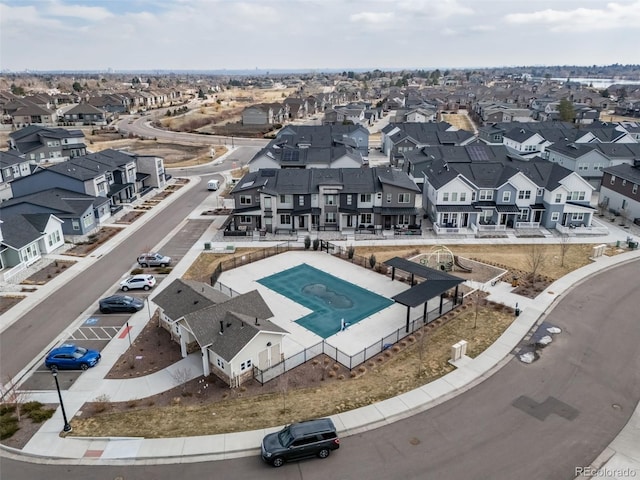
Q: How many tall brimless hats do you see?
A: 0